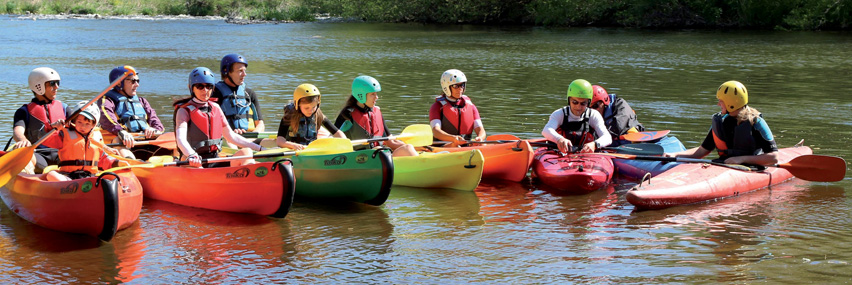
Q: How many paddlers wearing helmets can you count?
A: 11